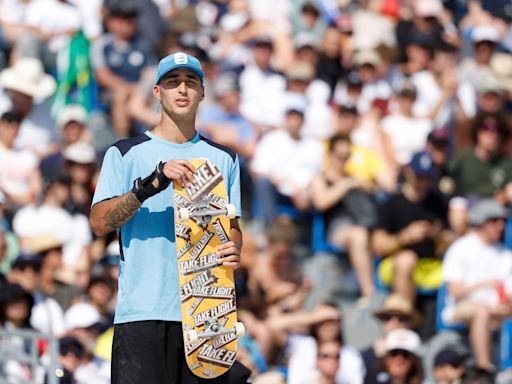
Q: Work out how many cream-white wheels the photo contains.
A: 4